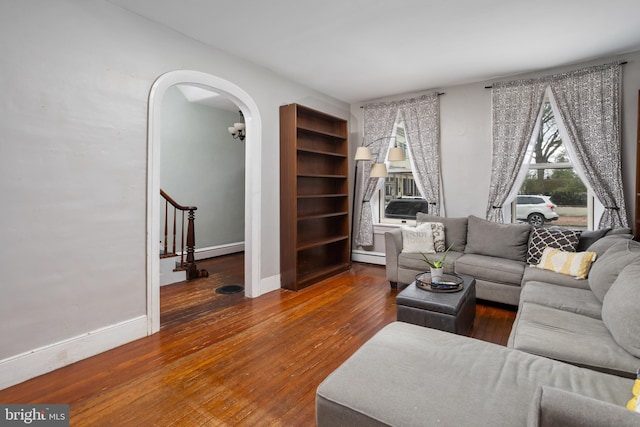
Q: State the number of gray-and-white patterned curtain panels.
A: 4